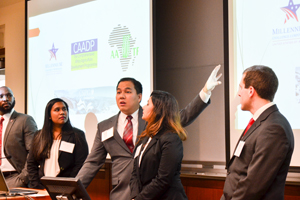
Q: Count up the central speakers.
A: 1